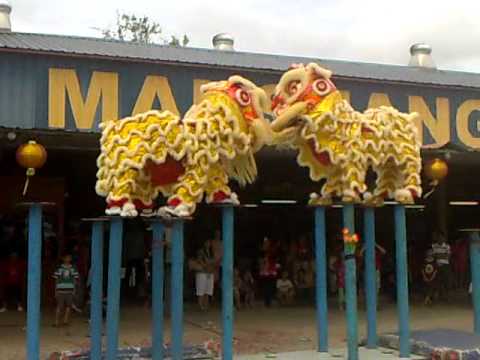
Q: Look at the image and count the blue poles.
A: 11